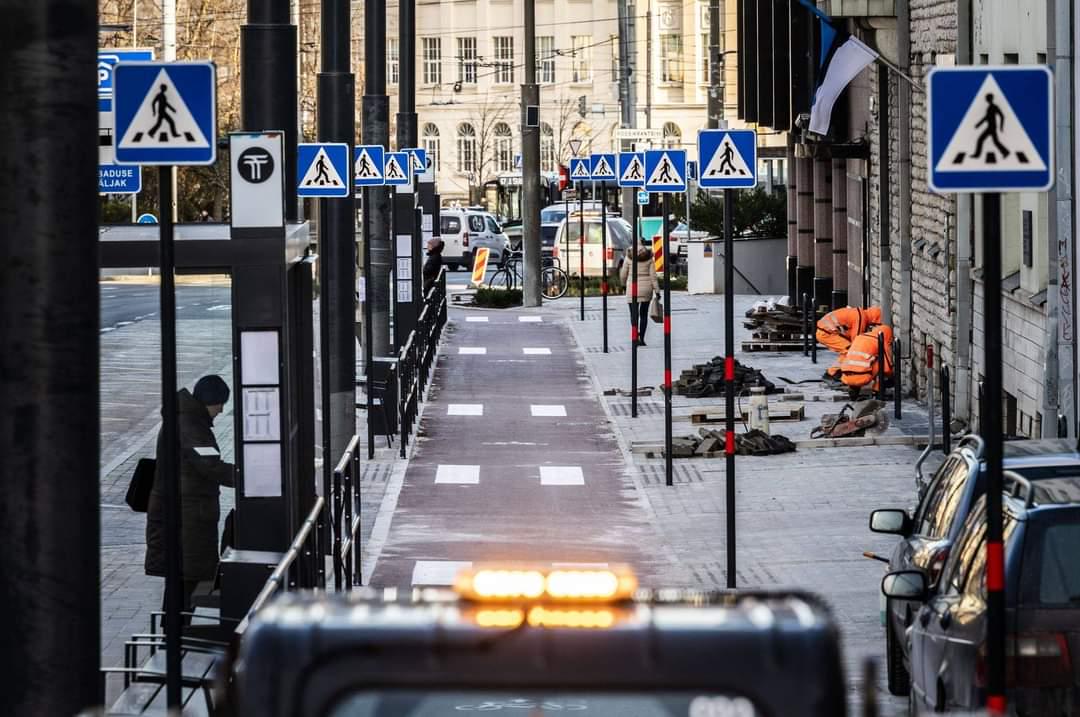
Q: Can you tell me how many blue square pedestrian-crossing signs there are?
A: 11